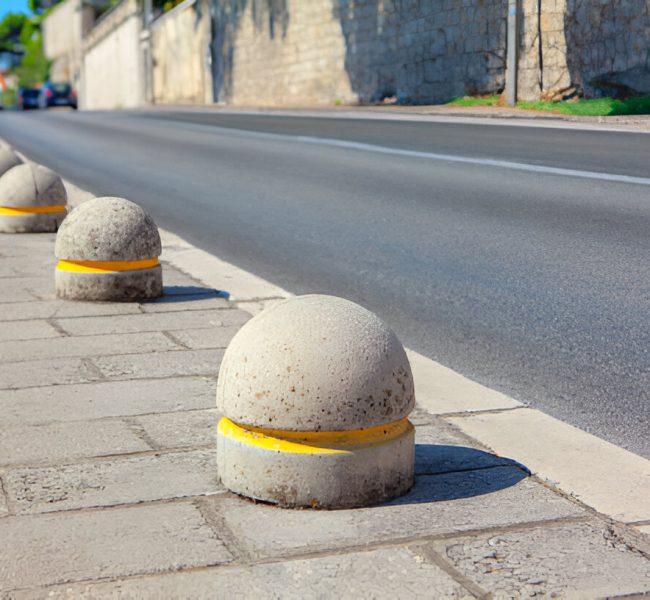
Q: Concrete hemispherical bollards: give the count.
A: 4